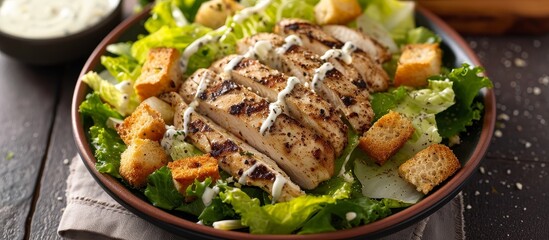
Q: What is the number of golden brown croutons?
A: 9